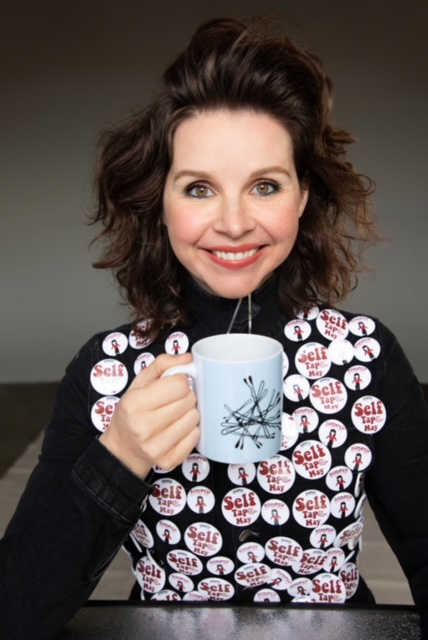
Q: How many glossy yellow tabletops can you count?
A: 0